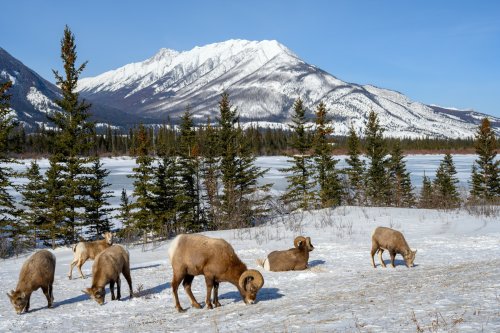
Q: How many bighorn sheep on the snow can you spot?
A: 6